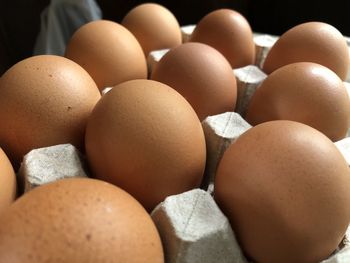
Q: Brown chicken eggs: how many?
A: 11